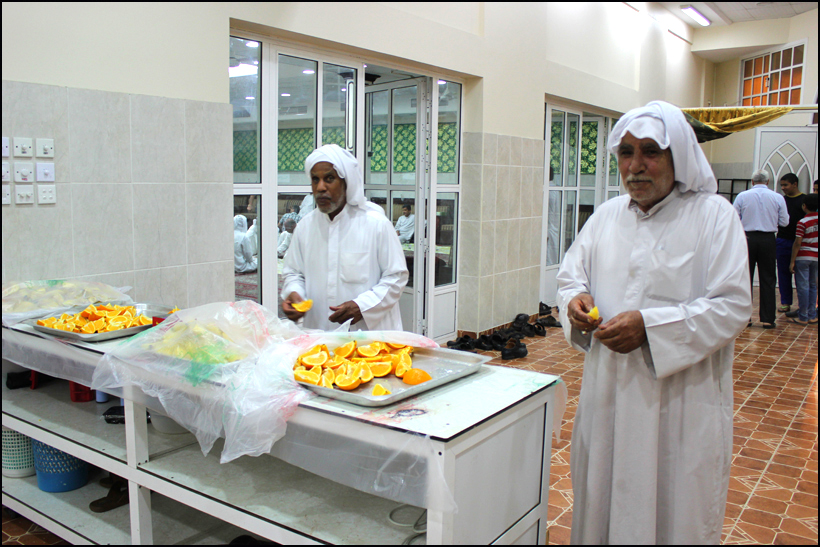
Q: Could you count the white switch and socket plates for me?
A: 9